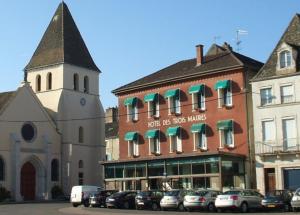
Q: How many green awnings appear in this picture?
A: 10